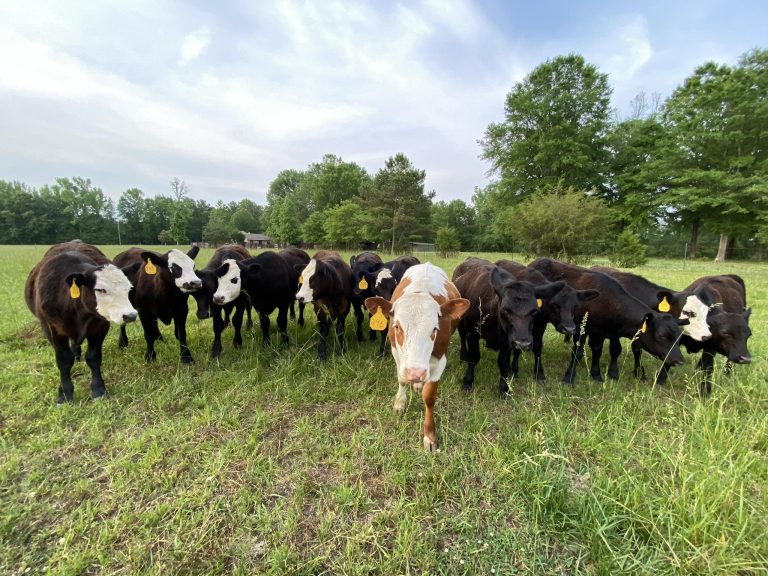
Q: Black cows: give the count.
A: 12